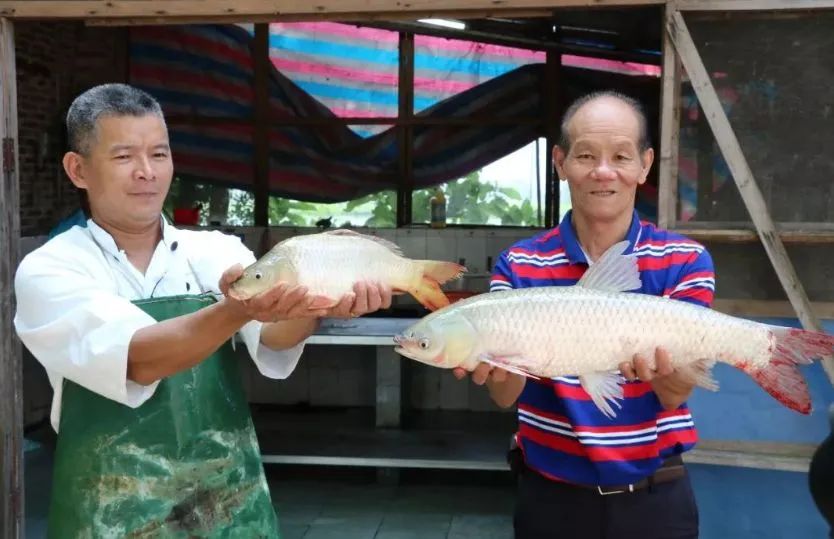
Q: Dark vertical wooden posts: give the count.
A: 3